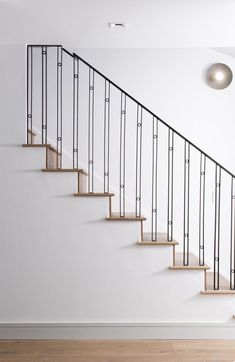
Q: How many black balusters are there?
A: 14